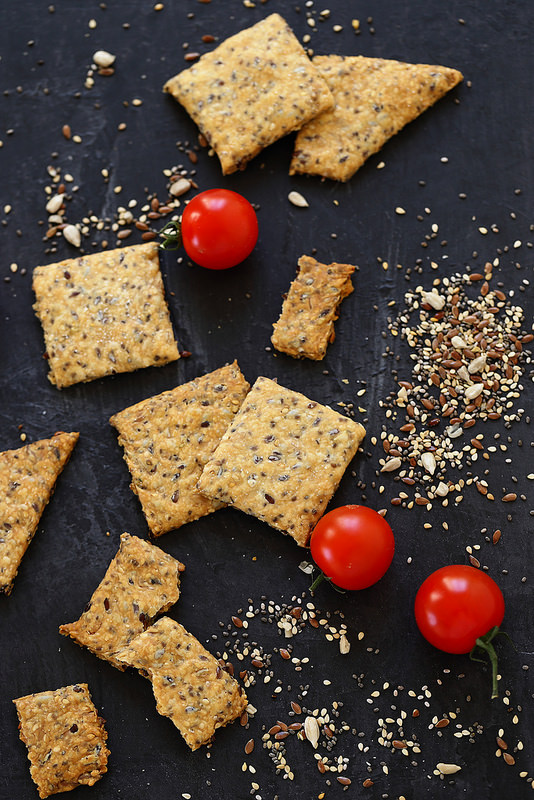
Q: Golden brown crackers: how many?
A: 10